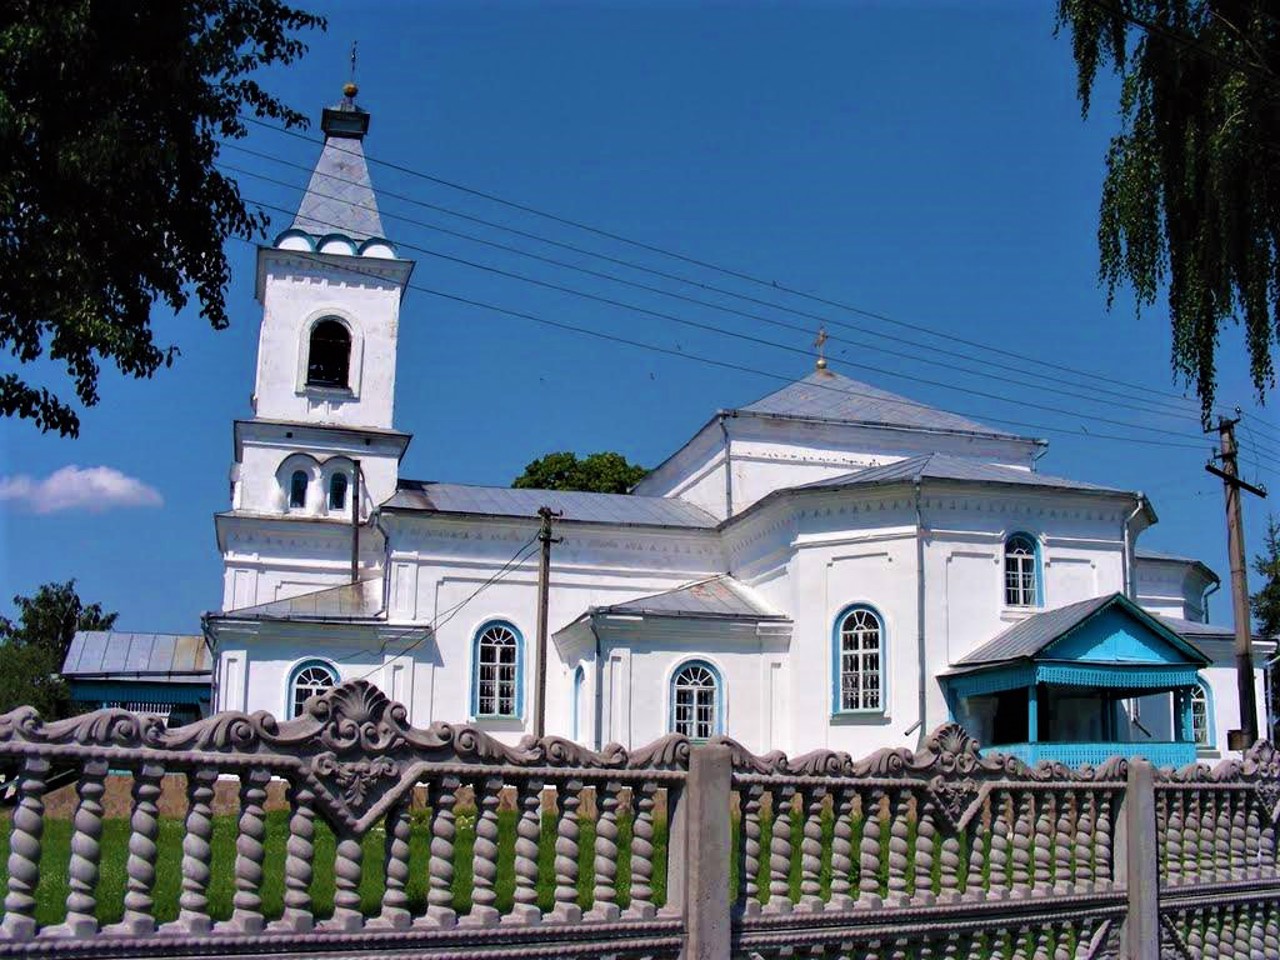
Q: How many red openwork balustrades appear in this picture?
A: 0